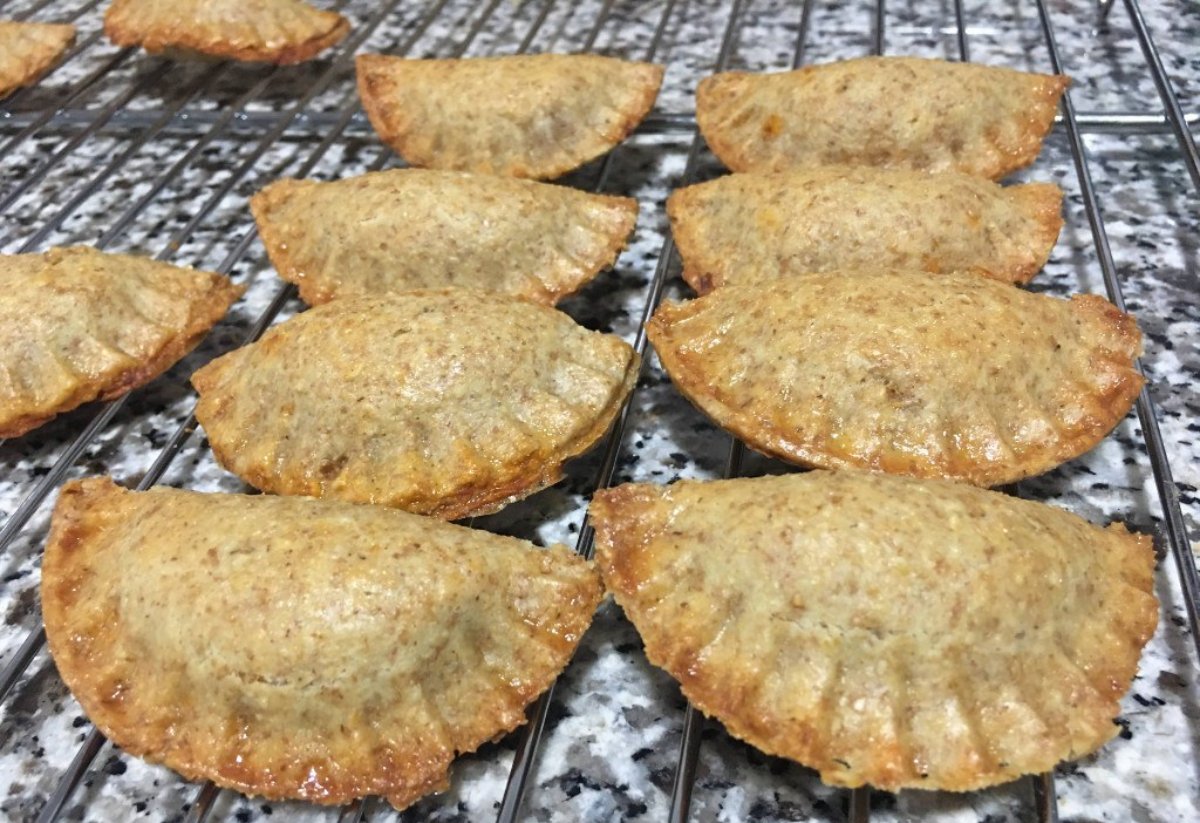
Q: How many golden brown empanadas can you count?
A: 11